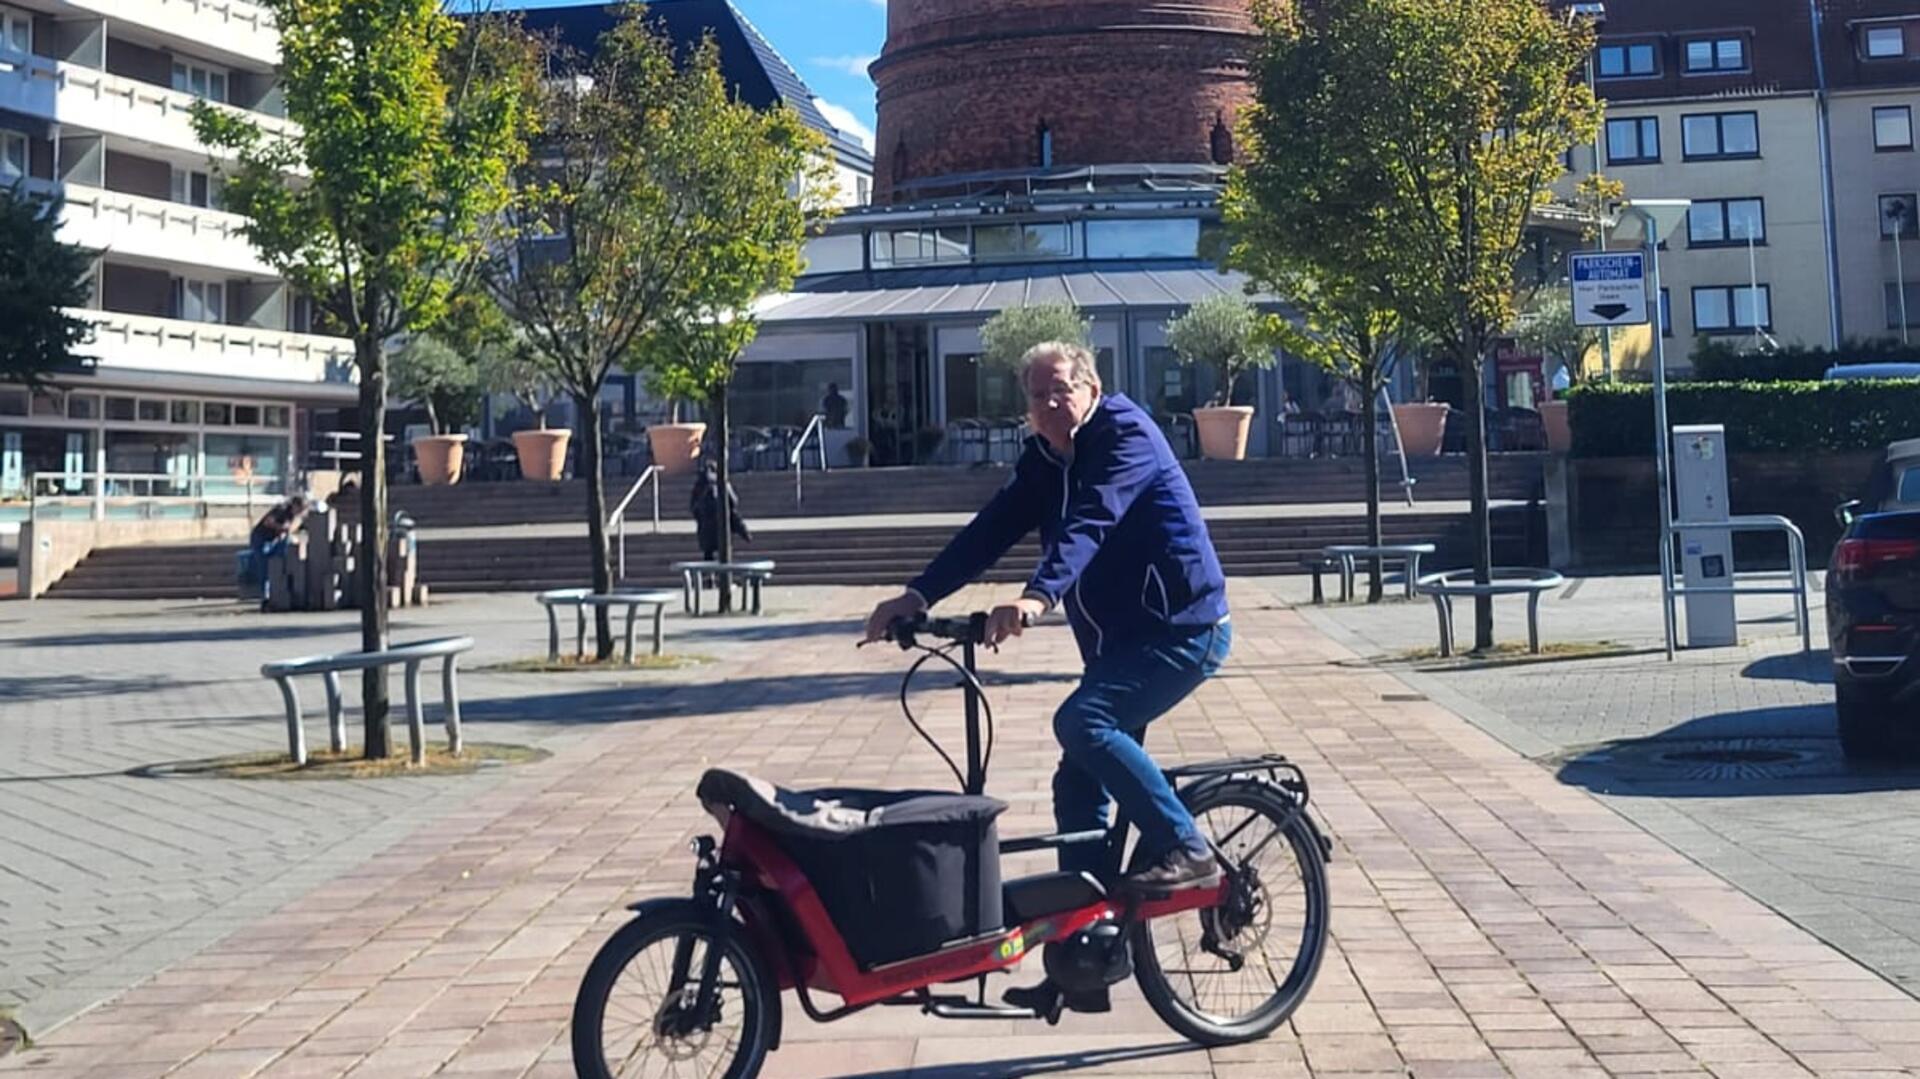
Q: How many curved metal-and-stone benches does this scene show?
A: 5